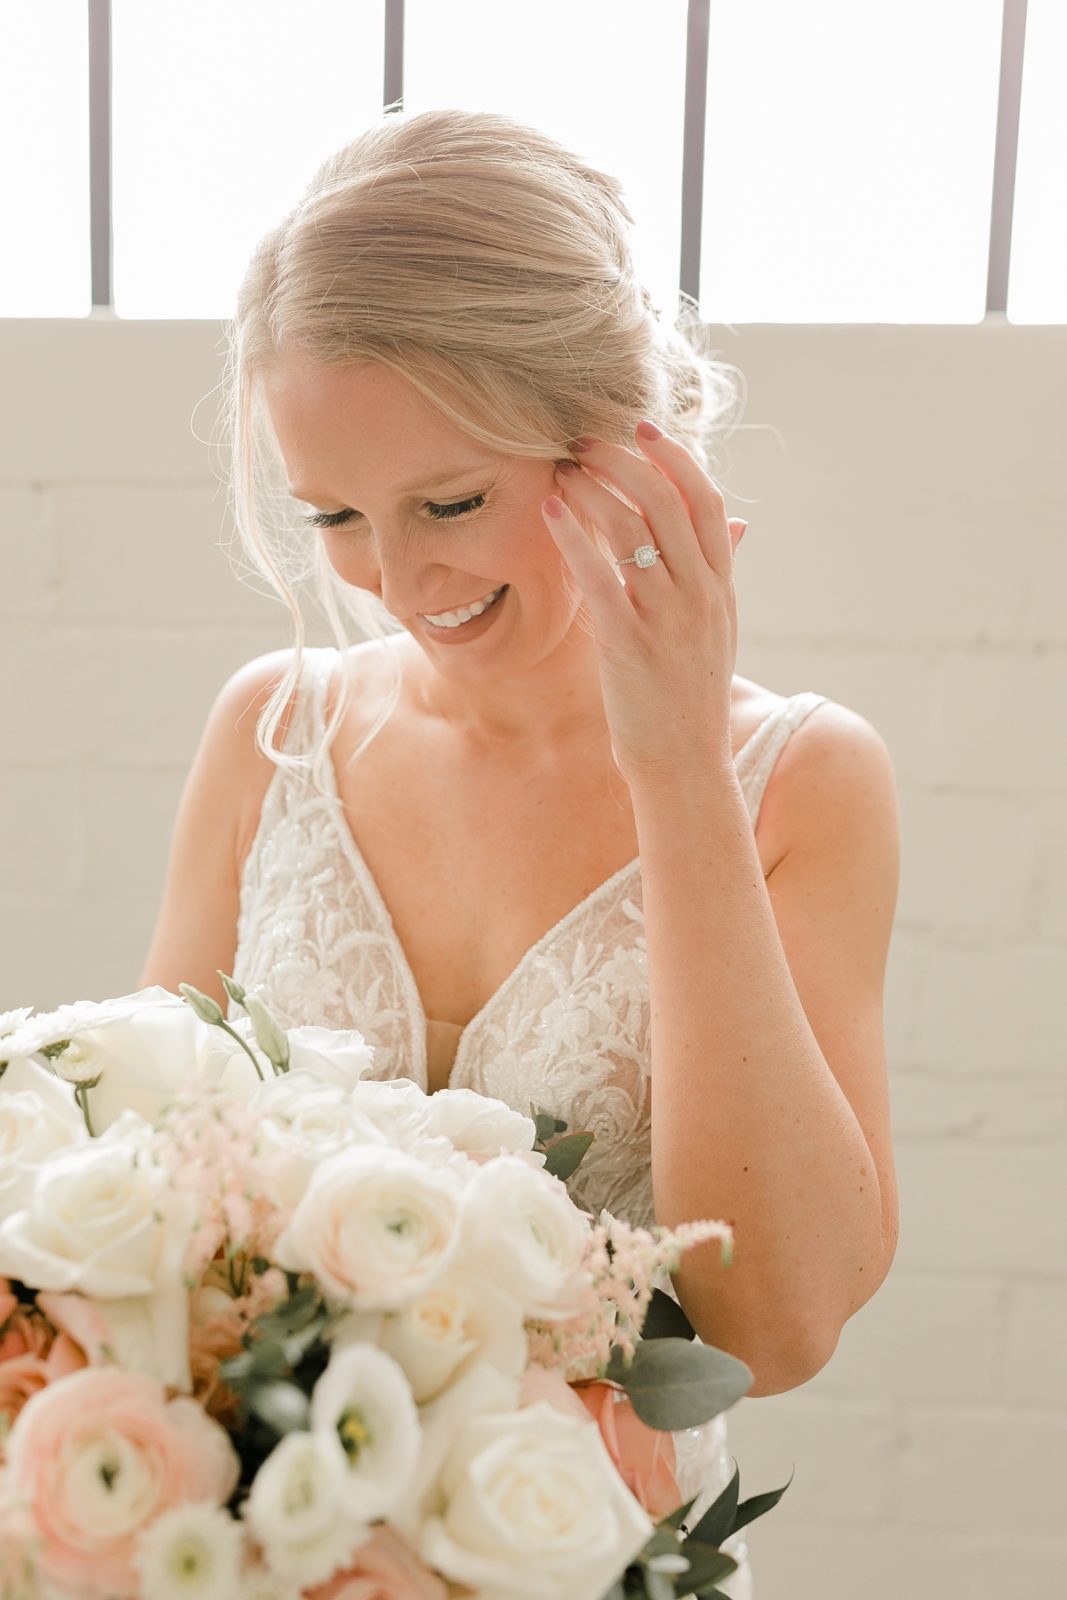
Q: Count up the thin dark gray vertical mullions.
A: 4